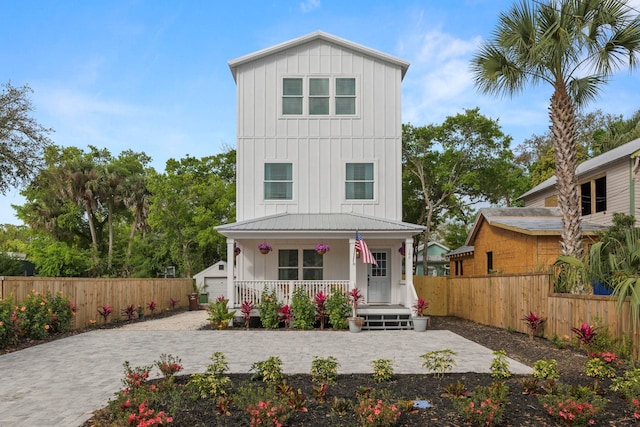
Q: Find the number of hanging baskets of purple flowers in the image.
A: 4